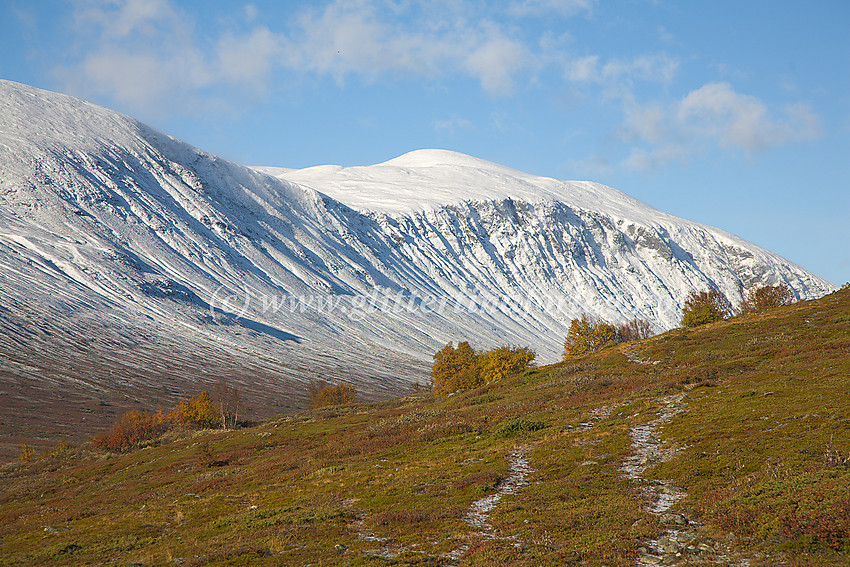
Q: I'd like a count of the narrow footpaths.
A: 2